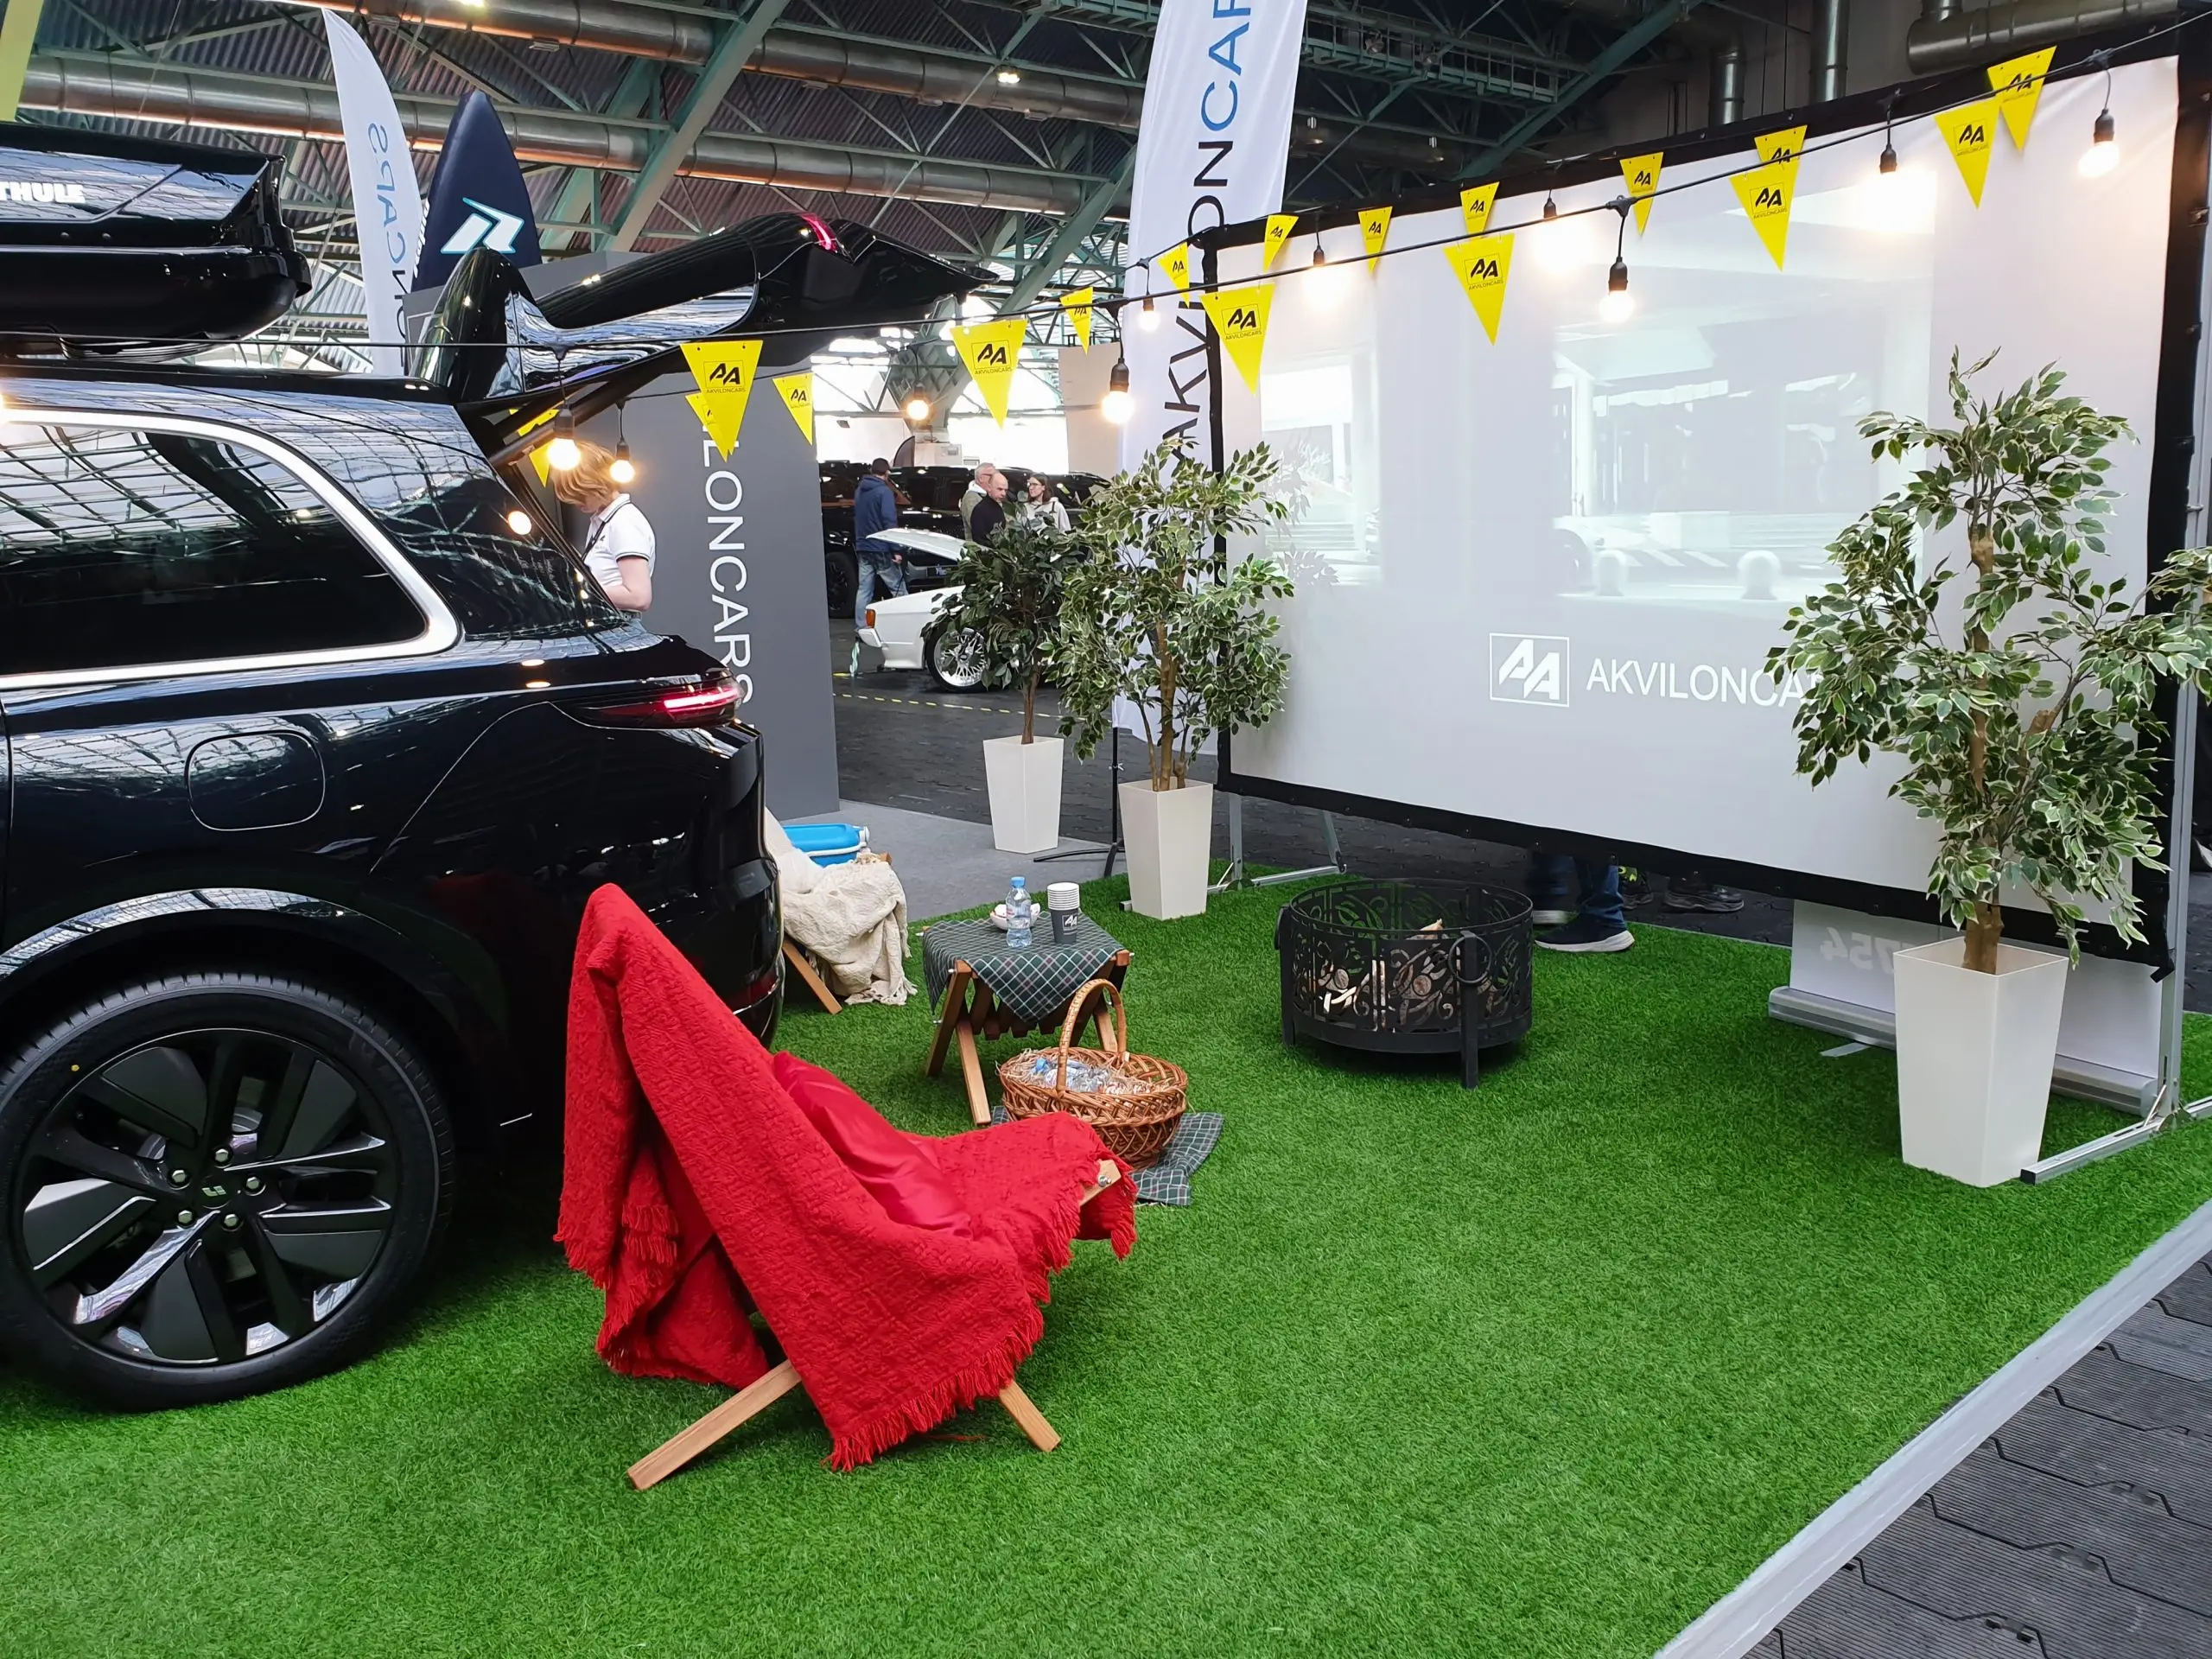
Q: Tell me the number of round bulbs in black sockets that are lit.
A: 10